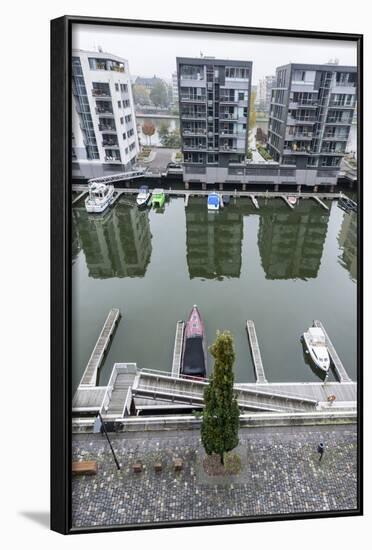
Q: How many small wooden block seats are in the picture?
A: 3